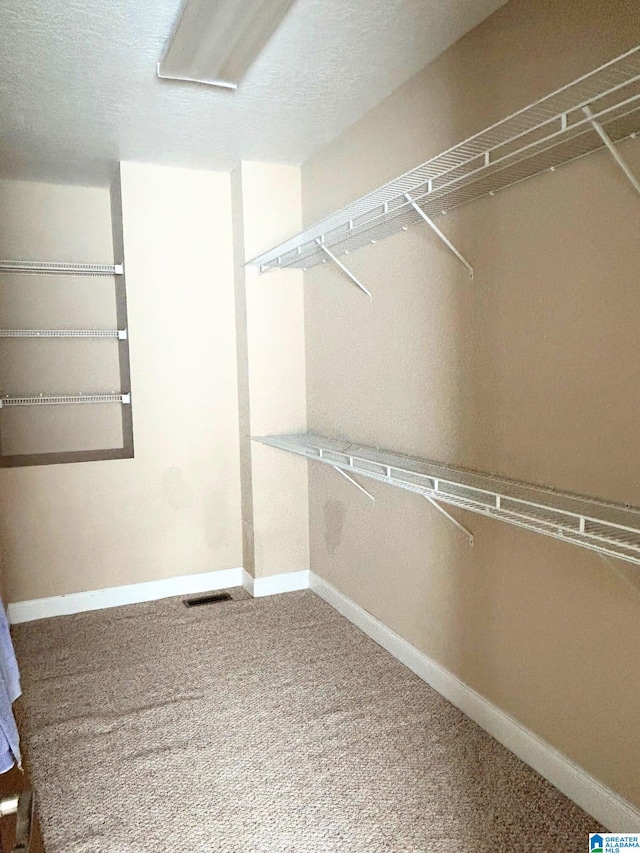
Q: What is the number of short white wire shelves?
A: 3